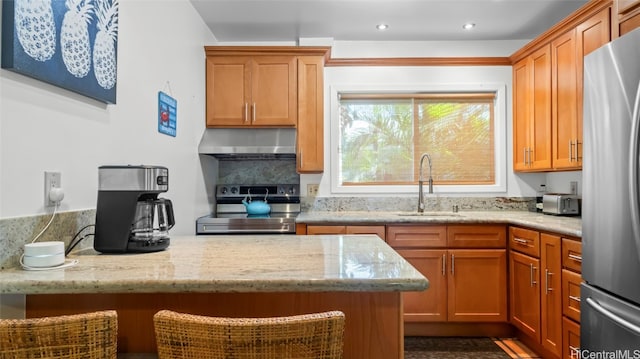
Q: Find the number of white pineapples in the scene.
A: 3